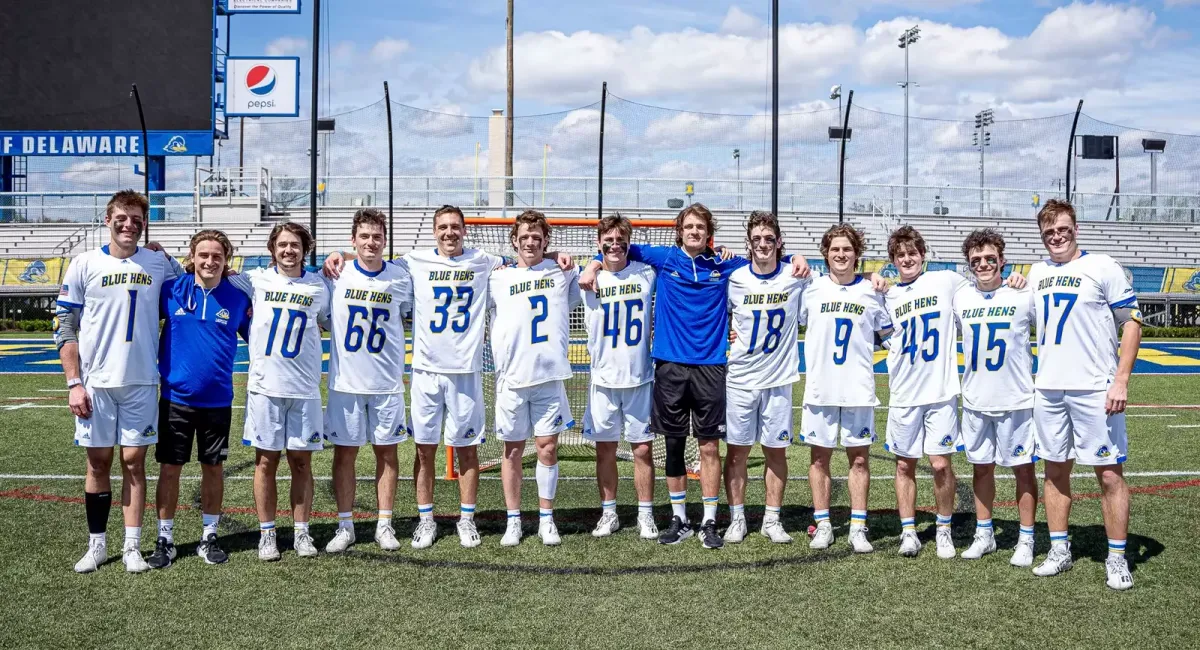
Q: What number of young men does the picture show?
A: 13